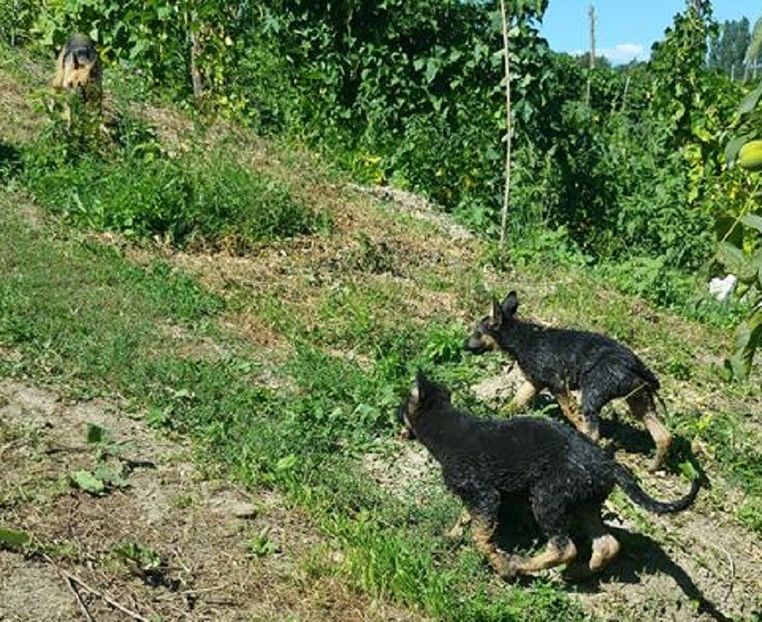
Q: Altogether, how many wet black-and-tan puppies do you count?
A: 2